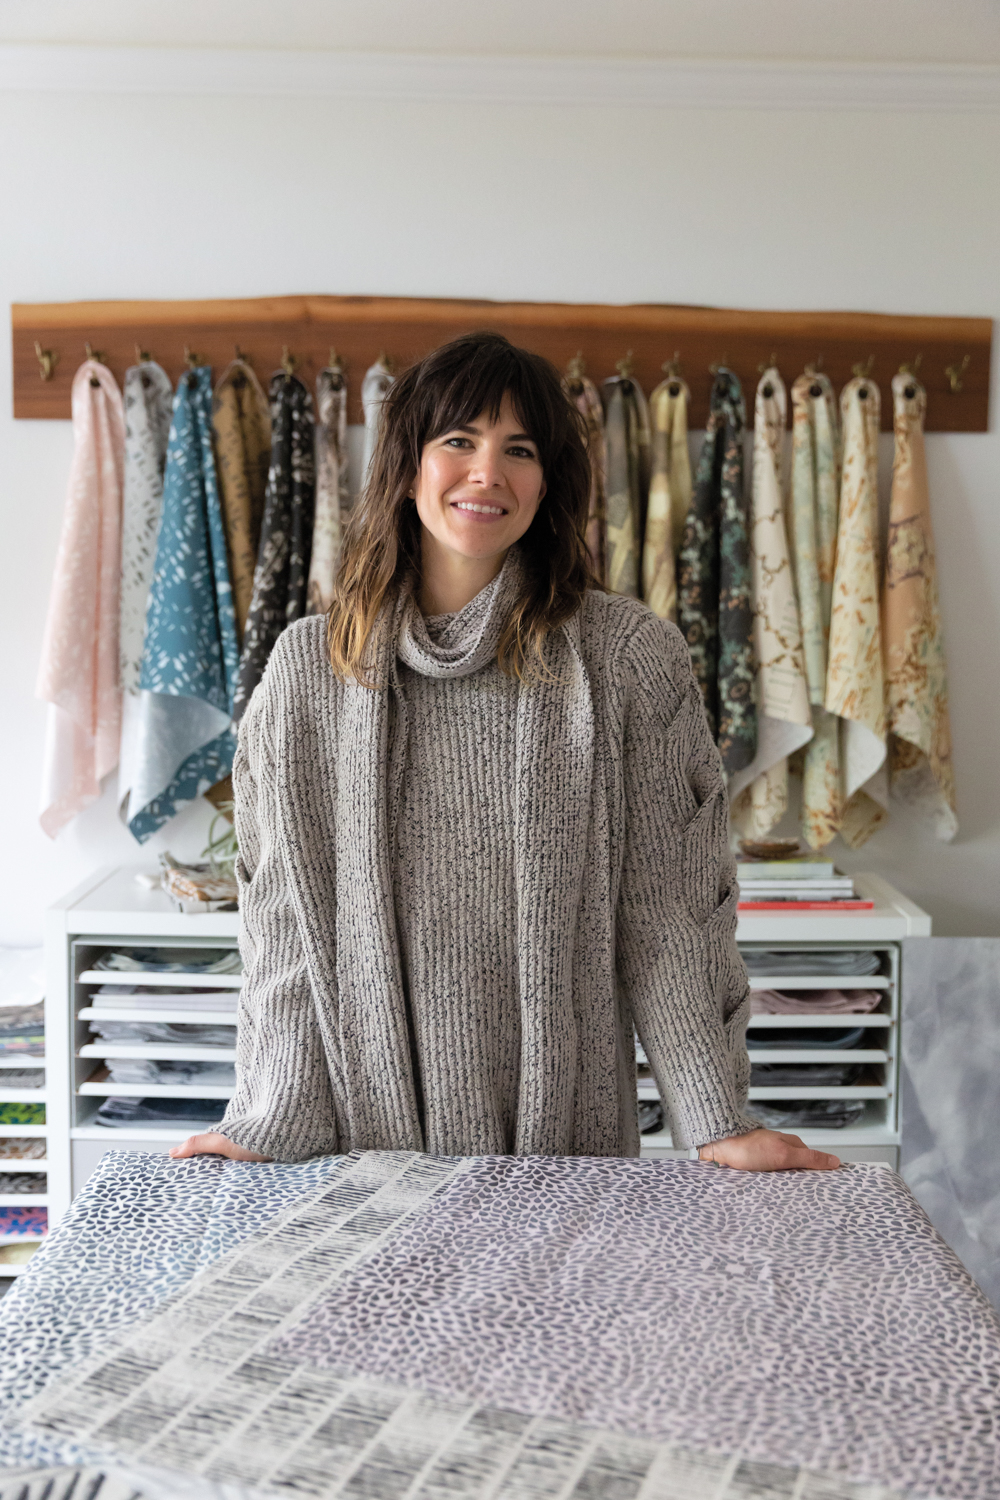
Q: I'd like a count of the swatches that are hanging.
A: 15